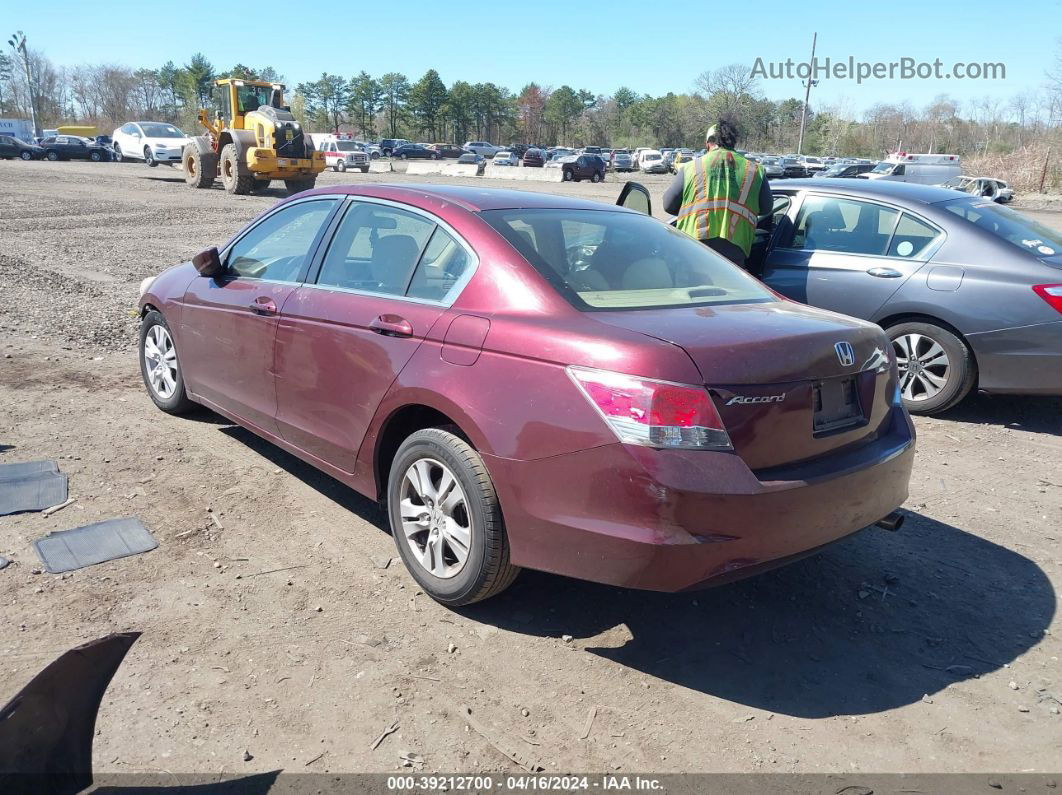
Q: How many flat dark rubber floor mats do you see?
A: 2